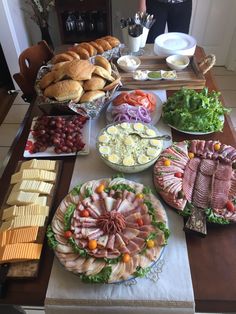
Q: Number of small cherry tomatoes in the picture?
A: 13